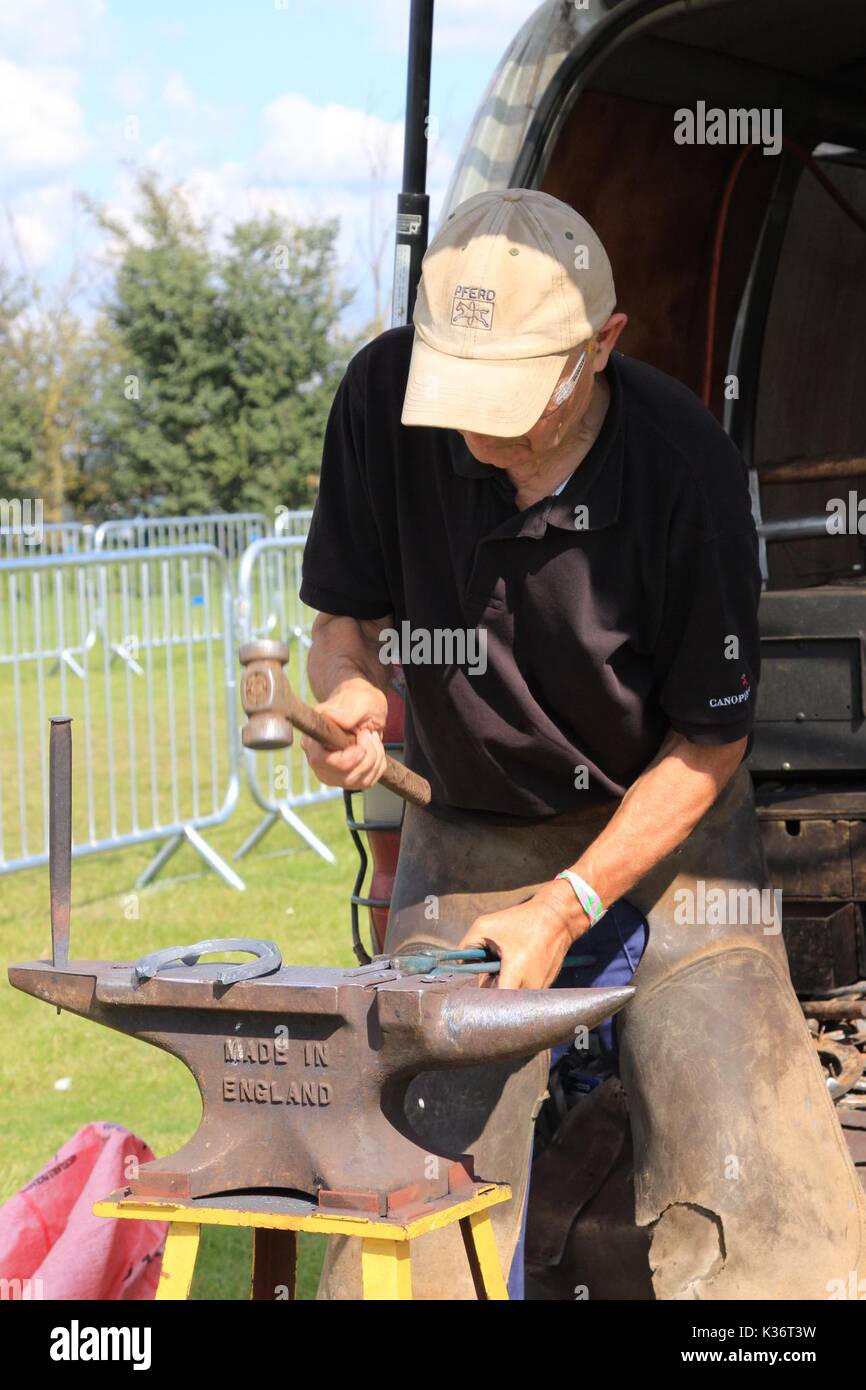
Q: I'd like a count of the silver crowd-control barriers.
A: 5